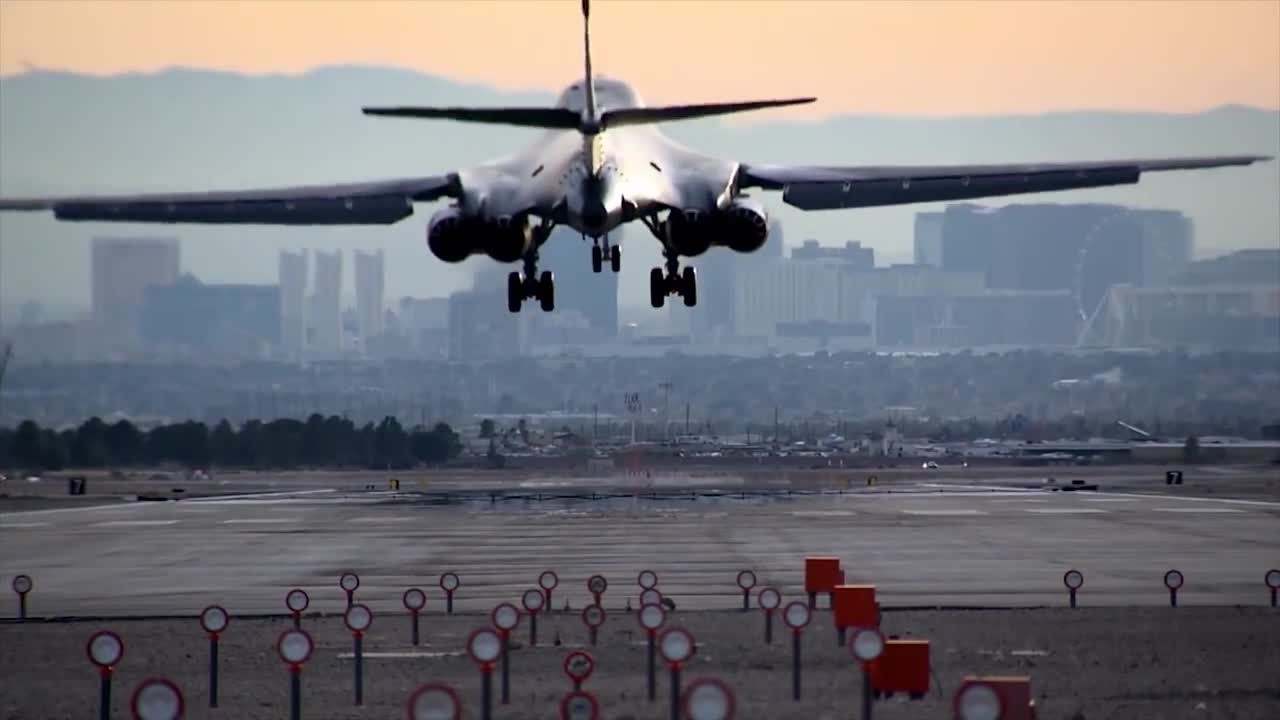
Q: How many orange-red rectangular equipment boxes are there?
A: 4